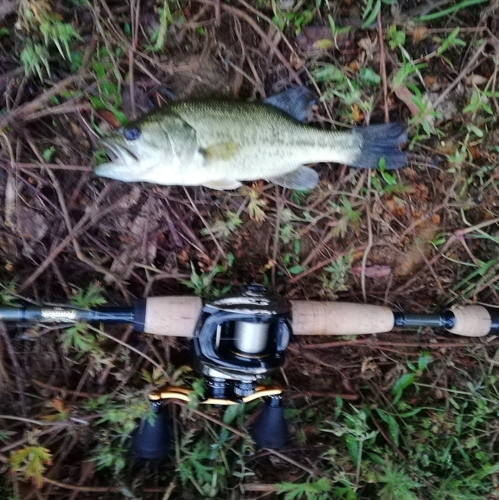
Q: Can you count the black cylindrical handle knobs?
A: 2